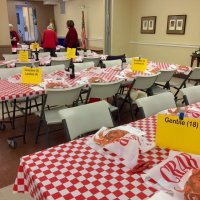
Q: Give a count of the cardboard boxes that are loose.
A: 0